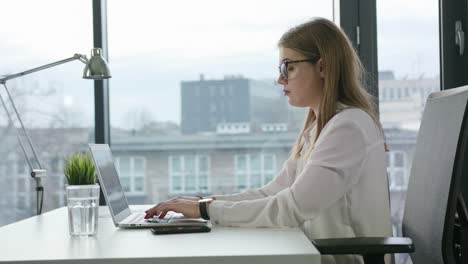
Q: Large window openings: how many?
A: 3